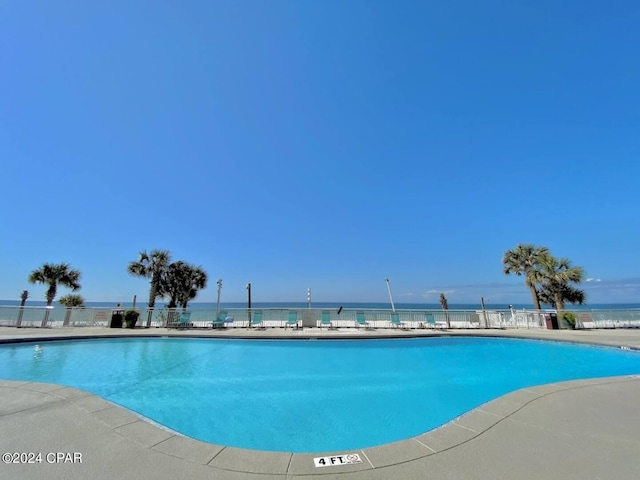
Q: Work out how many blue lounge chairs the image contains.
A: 8